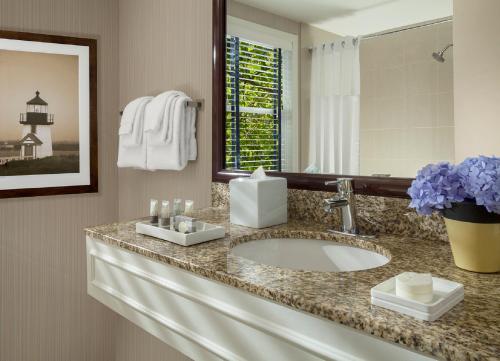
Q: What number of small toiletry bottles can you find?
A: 4